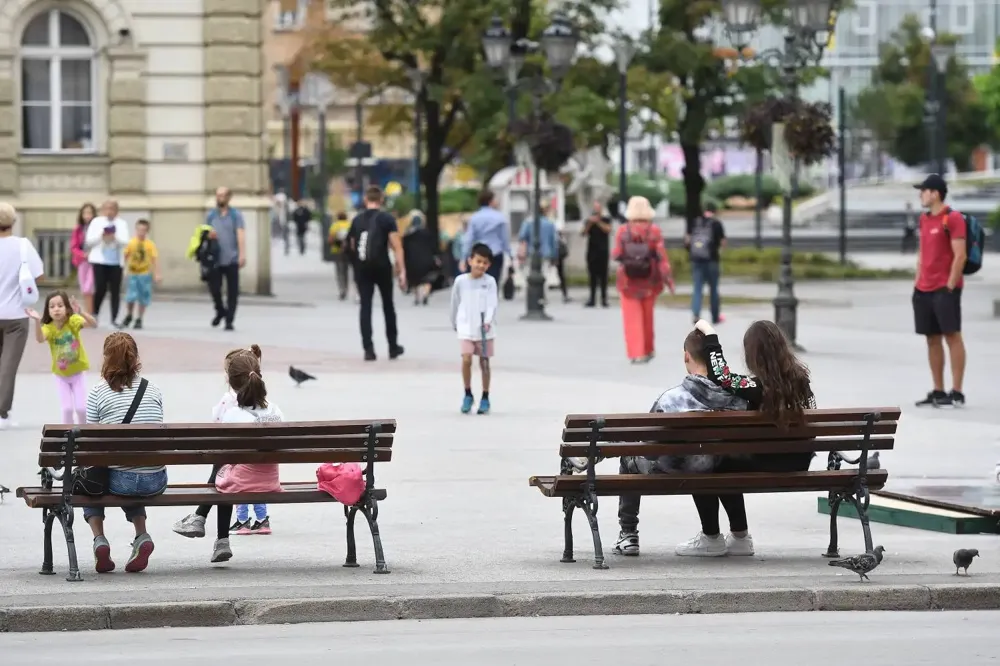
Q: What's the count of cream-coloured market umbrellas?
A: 0